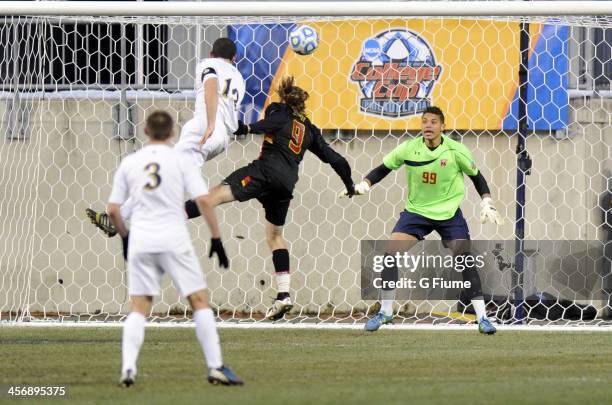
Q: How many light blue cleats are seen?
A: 2